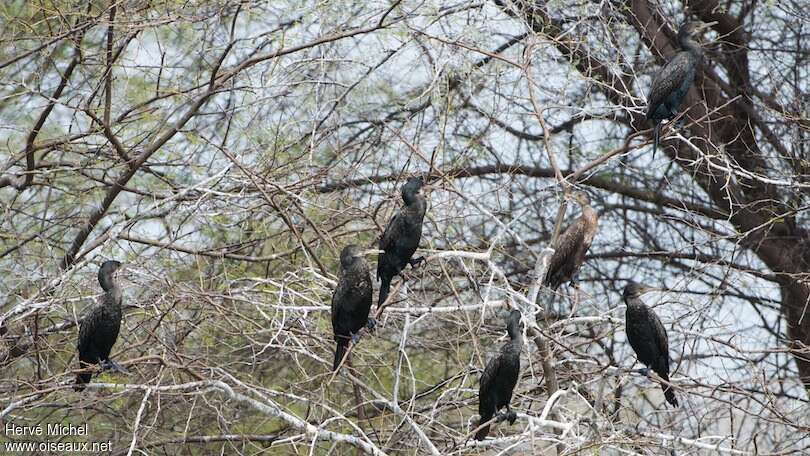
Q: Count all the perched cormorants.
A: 7